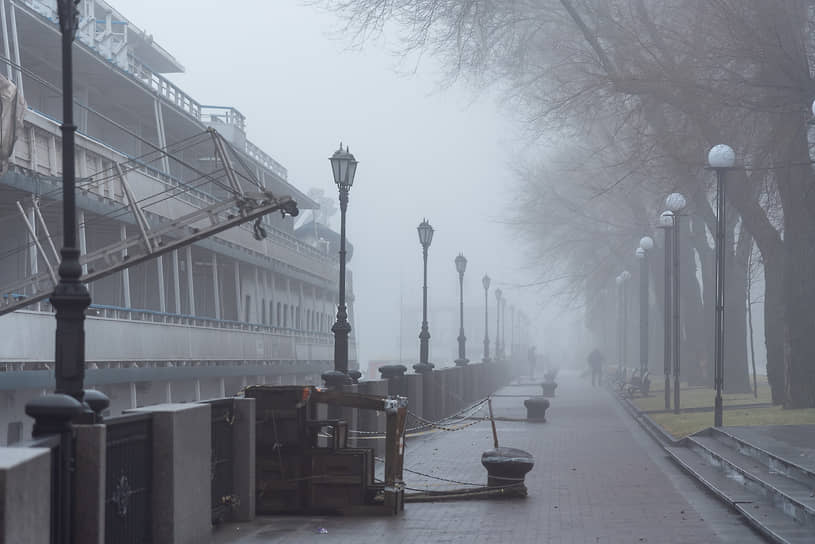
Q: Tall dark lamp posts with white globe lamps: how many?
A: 7